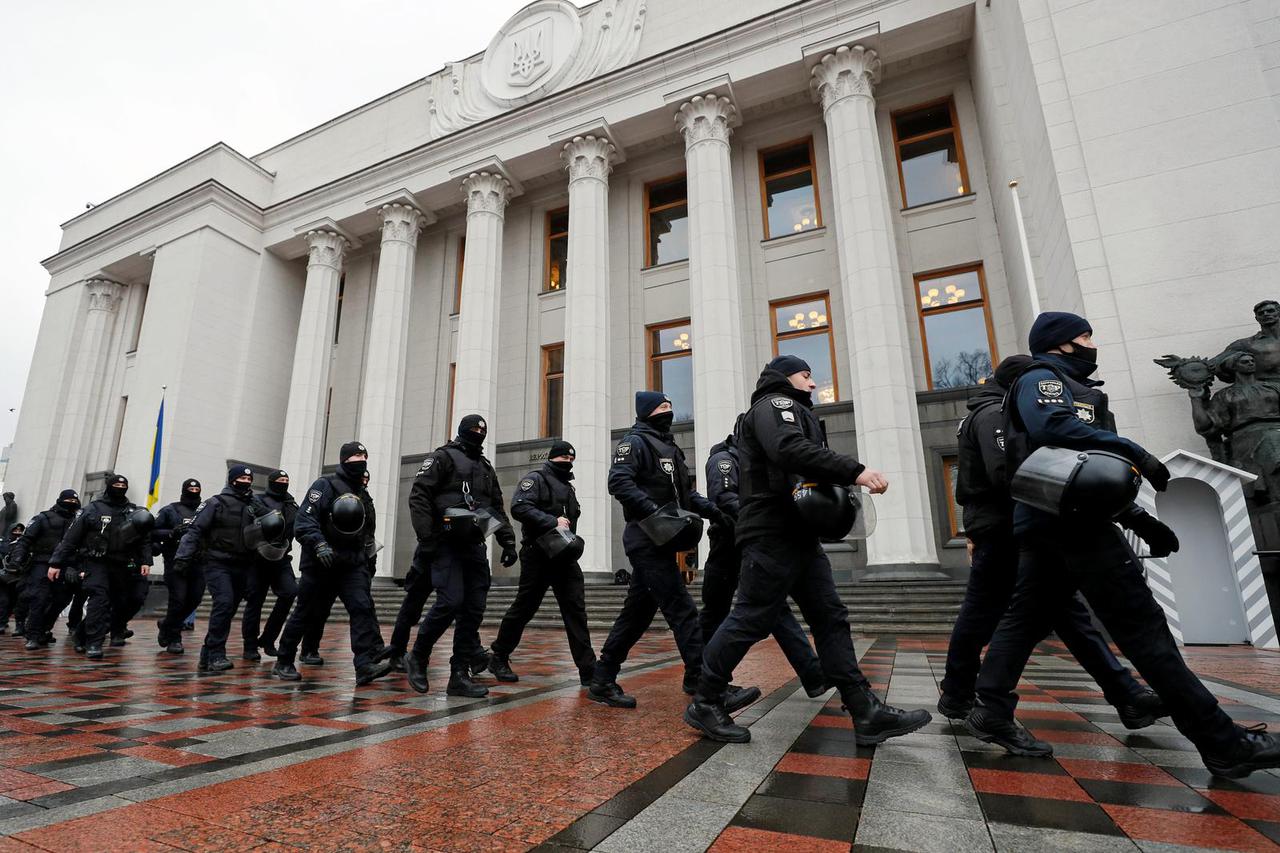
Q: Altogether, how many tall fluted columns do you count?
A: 7